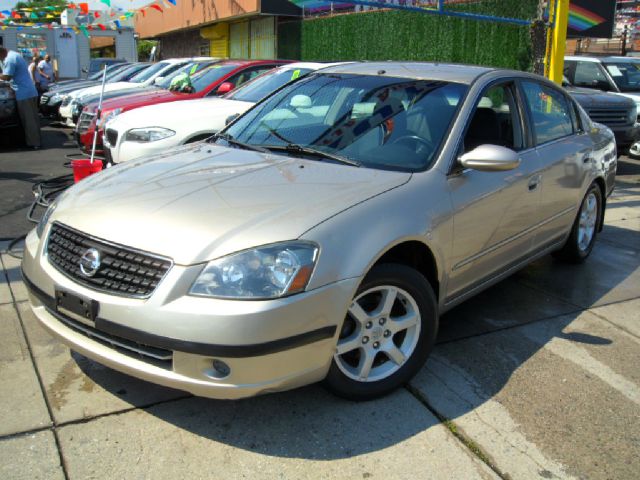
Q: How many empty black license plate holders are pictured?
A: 1